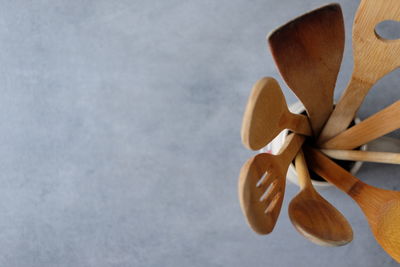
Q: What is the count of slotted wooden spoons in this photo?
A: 1